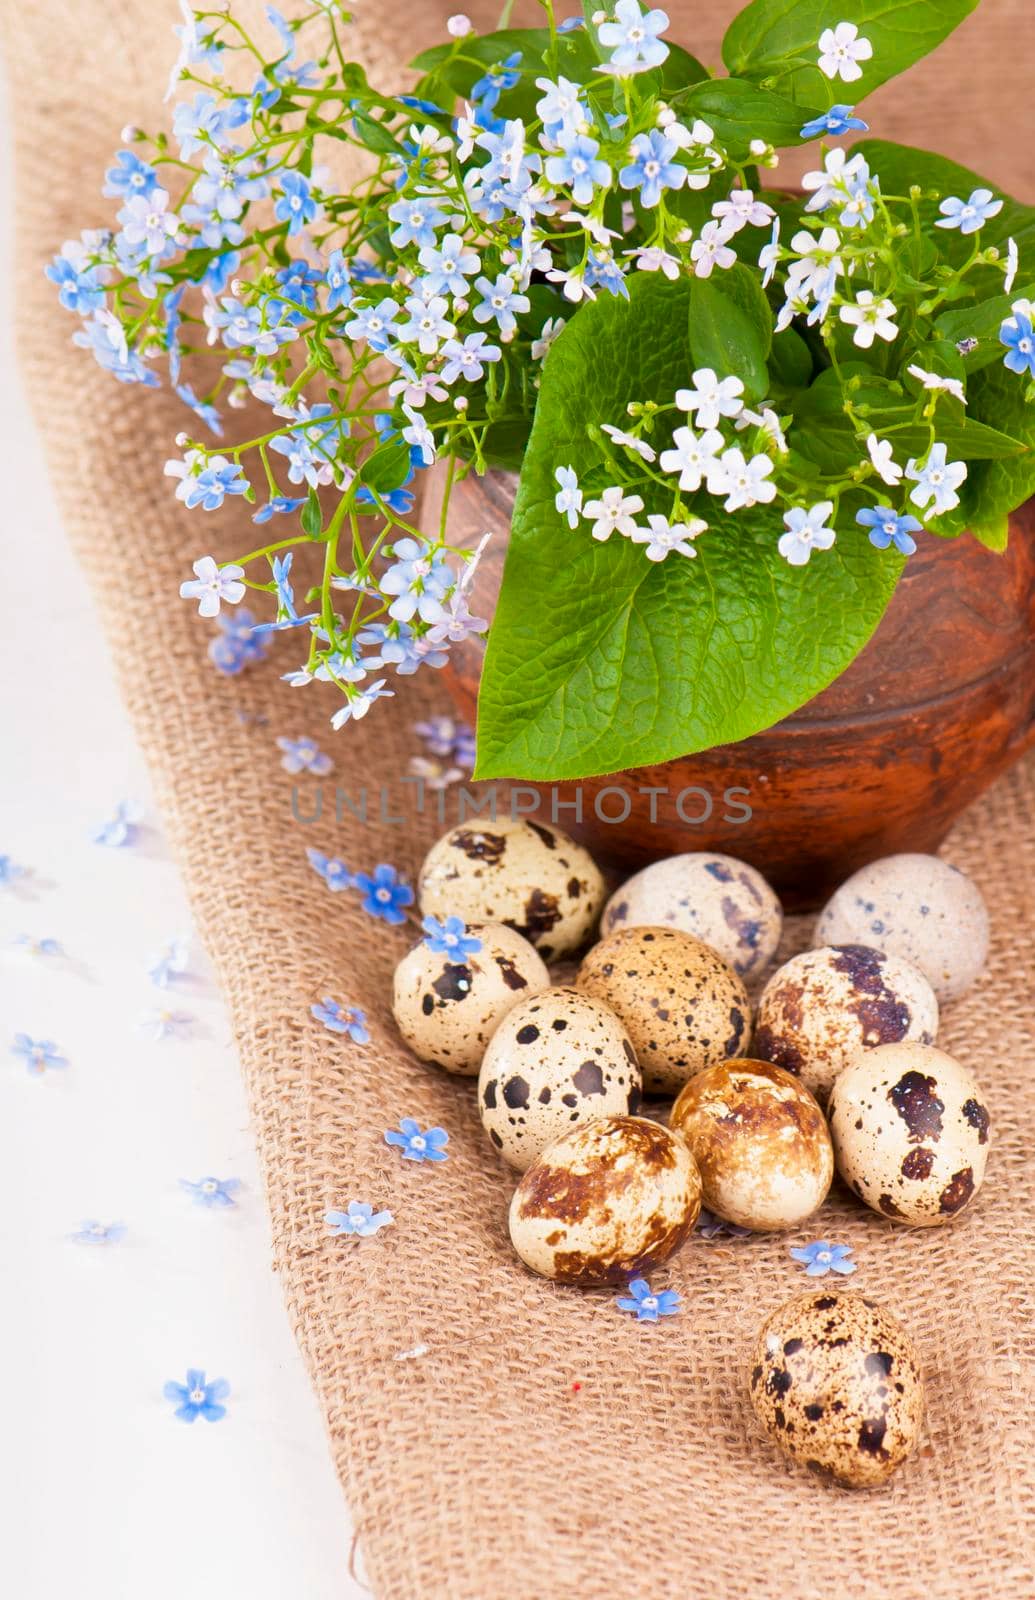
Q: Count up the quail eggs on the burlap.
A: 11